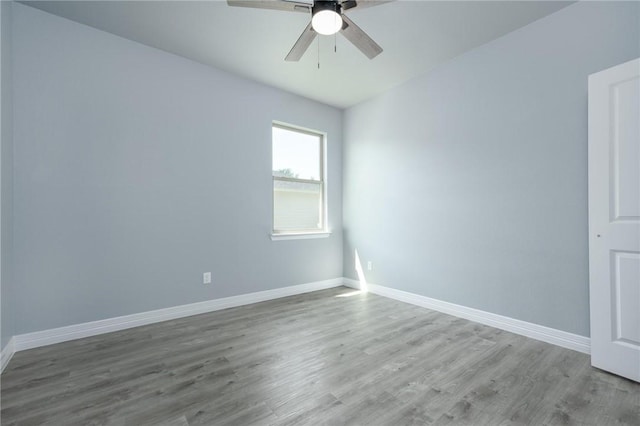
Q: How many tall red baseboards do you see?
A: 0